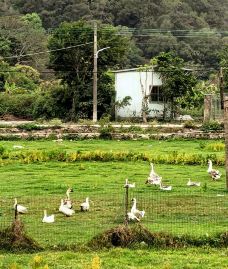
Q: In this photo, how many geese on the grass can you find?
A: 12